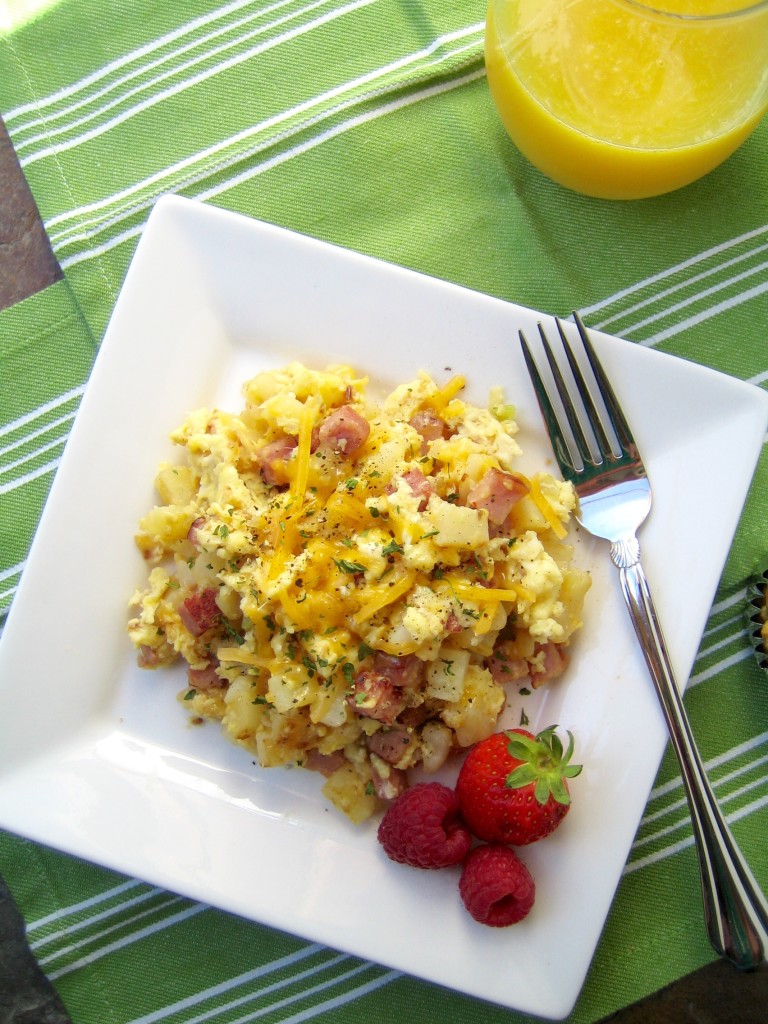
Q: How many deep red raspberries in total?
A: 2